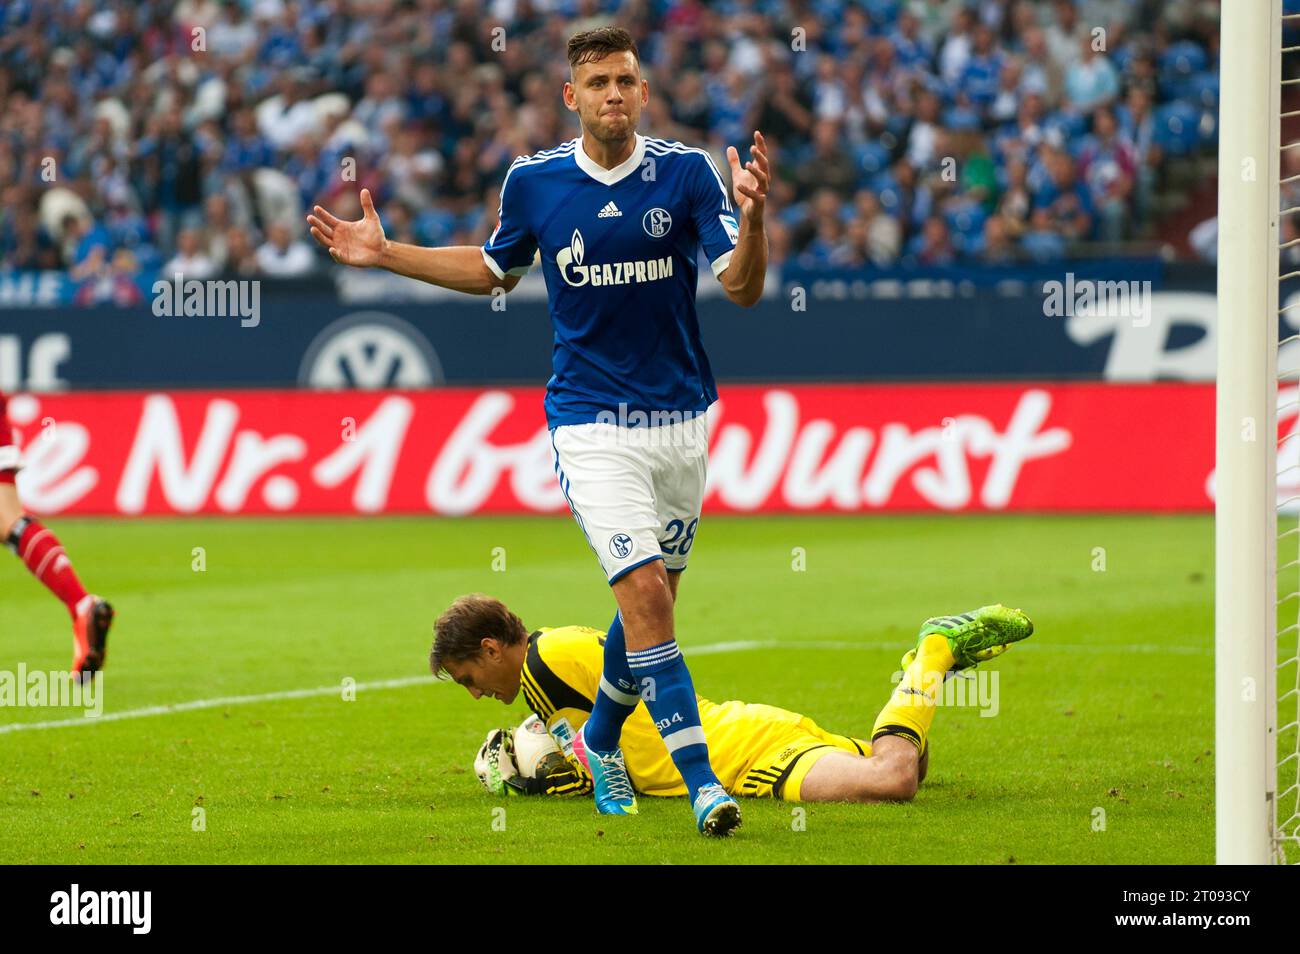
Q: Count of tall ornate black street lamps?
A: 0